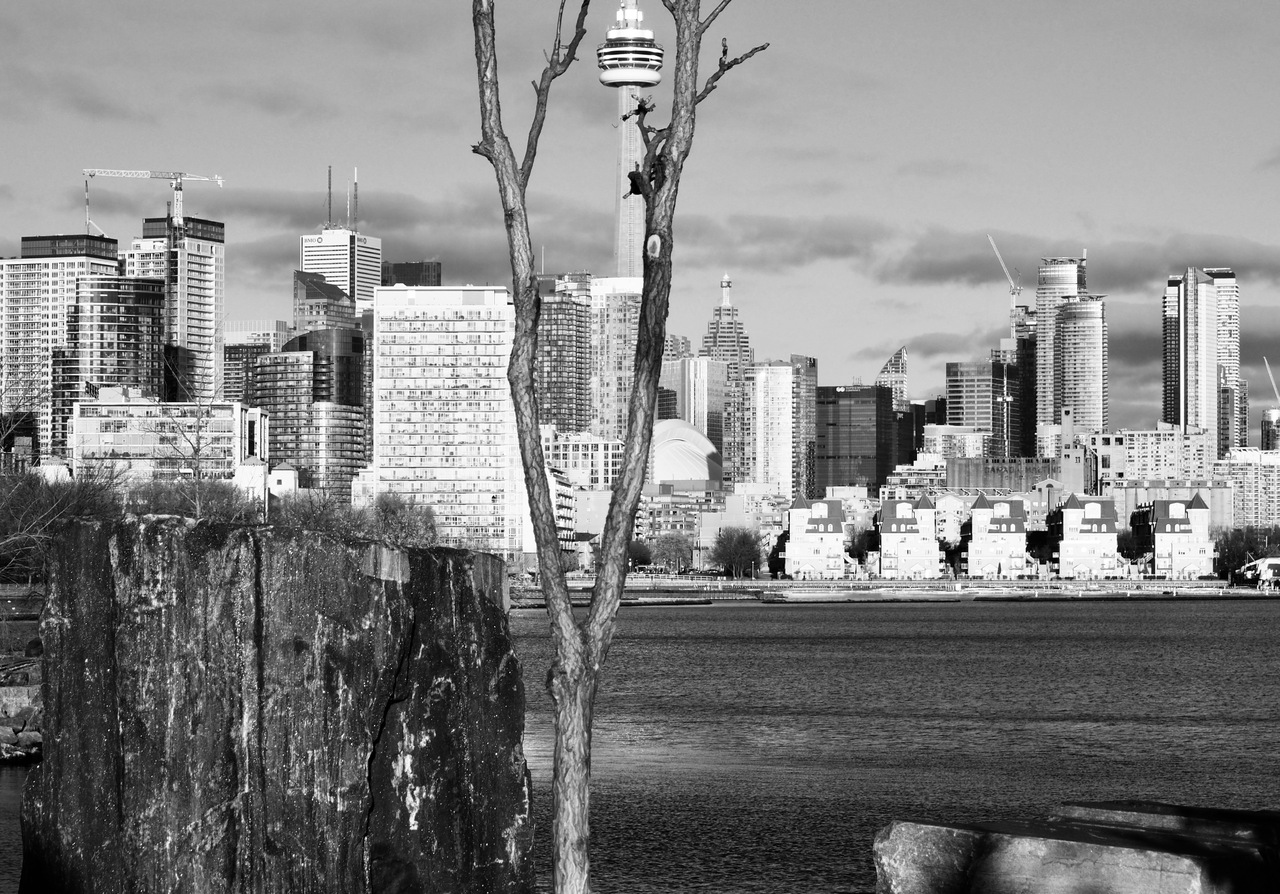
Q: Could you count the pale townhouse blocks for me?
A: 5